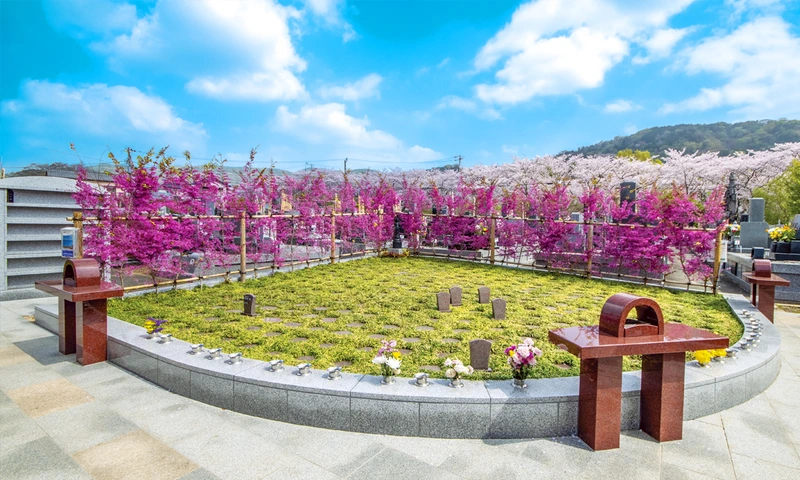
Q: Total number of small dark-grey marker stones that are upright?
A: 6